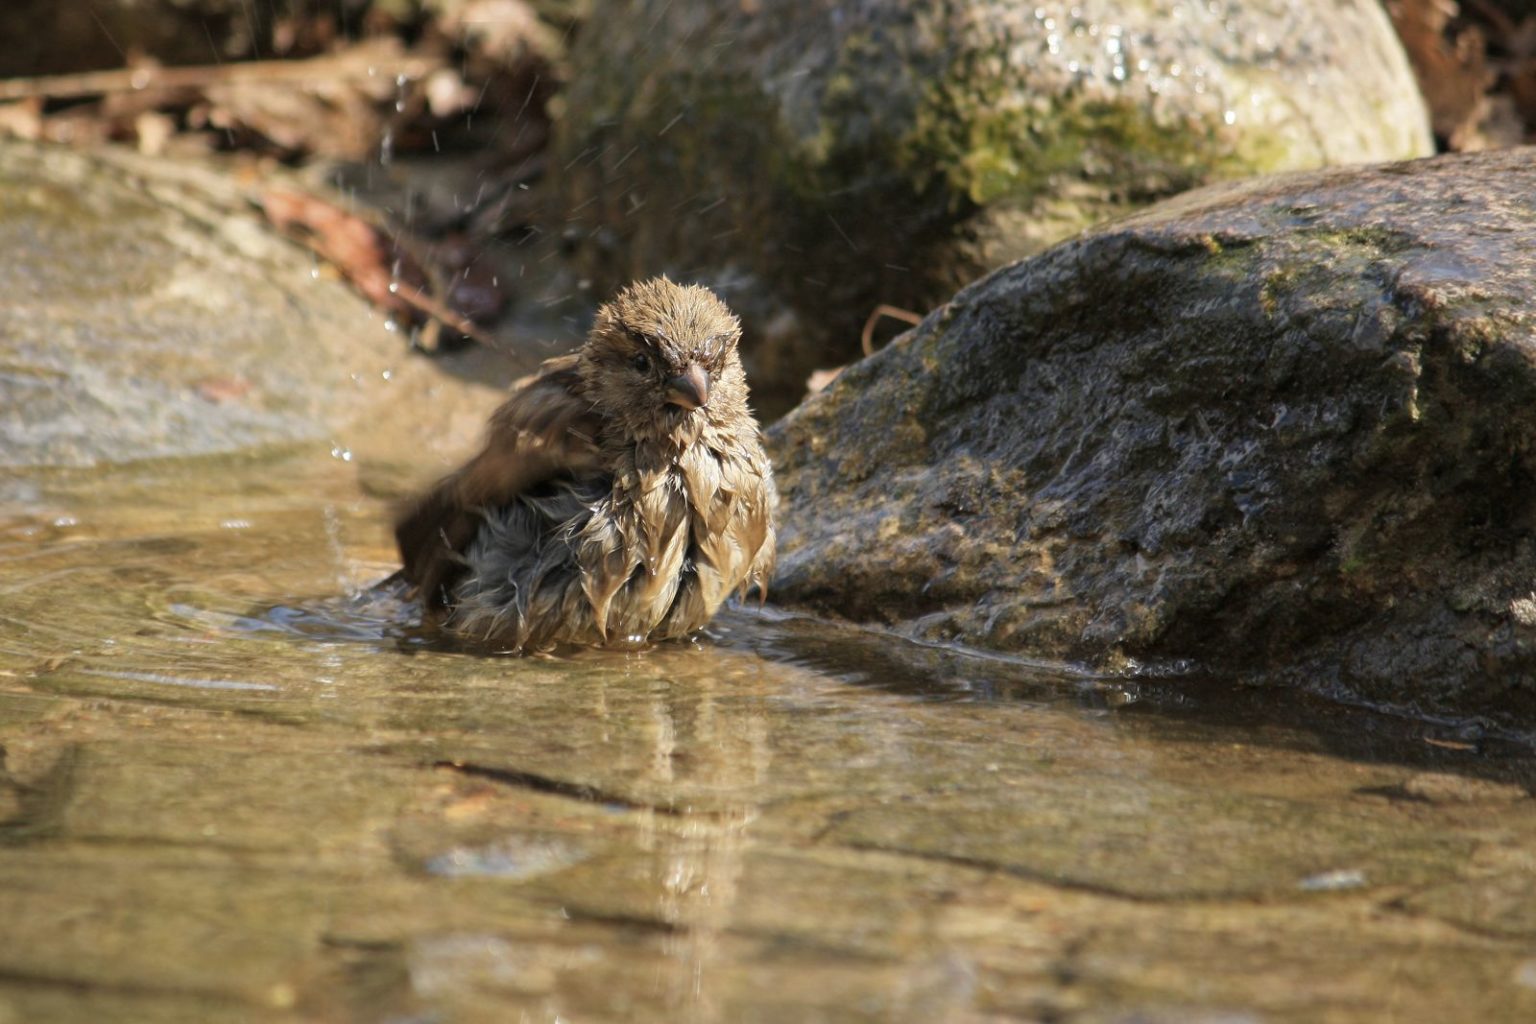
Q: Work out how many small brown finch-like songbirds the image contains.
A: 1